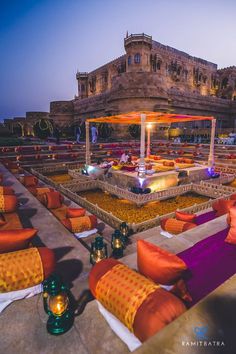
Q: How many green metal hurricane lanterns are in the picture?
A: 4